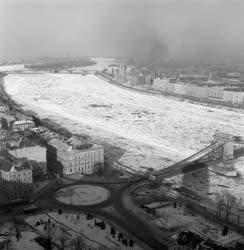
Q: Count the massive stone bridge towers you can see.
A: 1